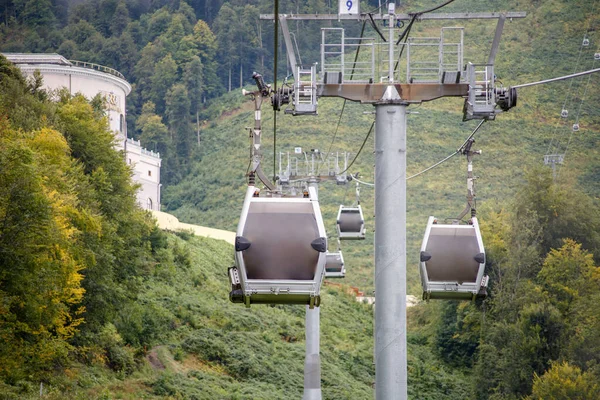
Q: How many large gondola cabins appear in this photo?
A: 2